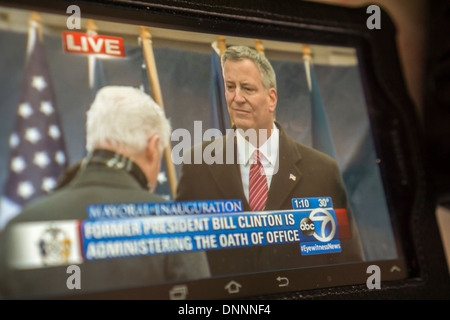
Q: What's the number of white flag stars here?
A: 11